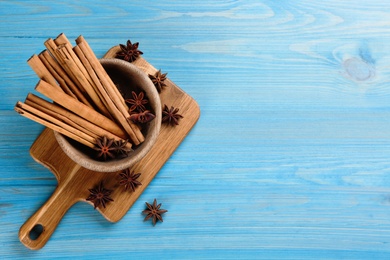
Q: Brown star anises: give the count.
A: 10